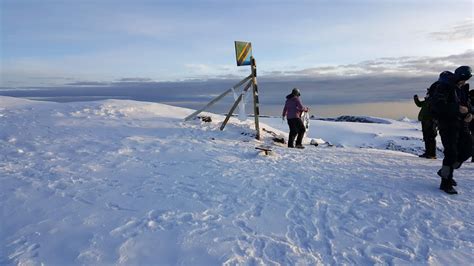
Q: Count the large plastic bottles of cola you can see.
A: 0